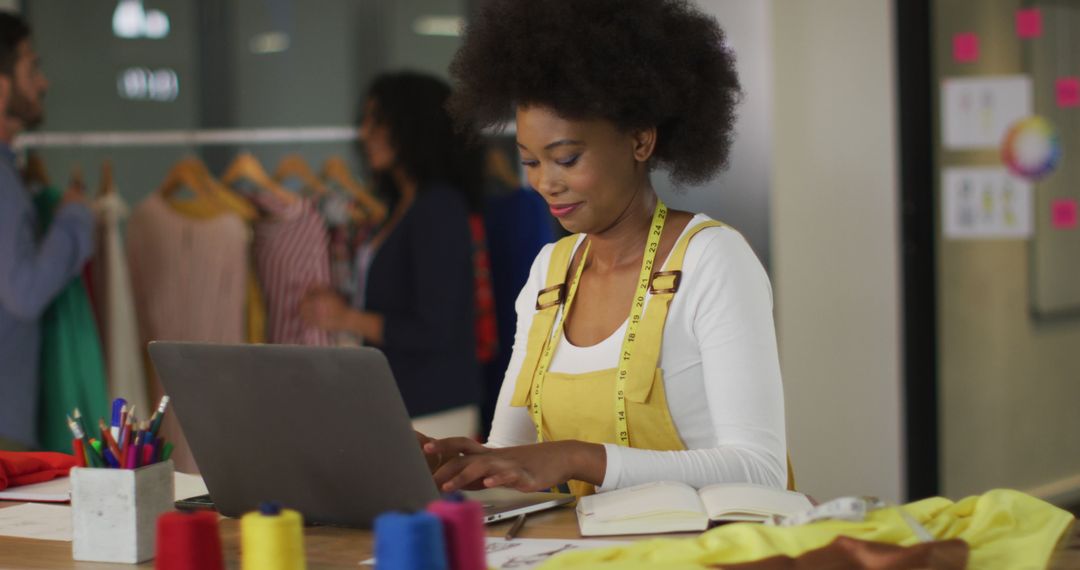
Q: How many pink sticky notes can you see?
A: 4